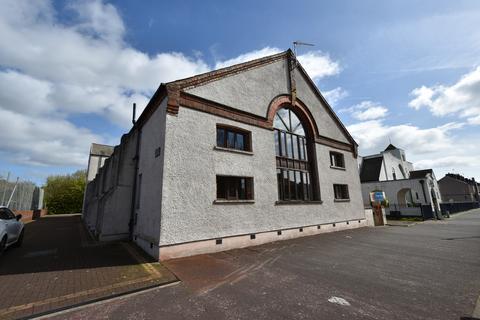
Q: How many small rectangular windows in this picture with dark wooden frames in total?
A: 4